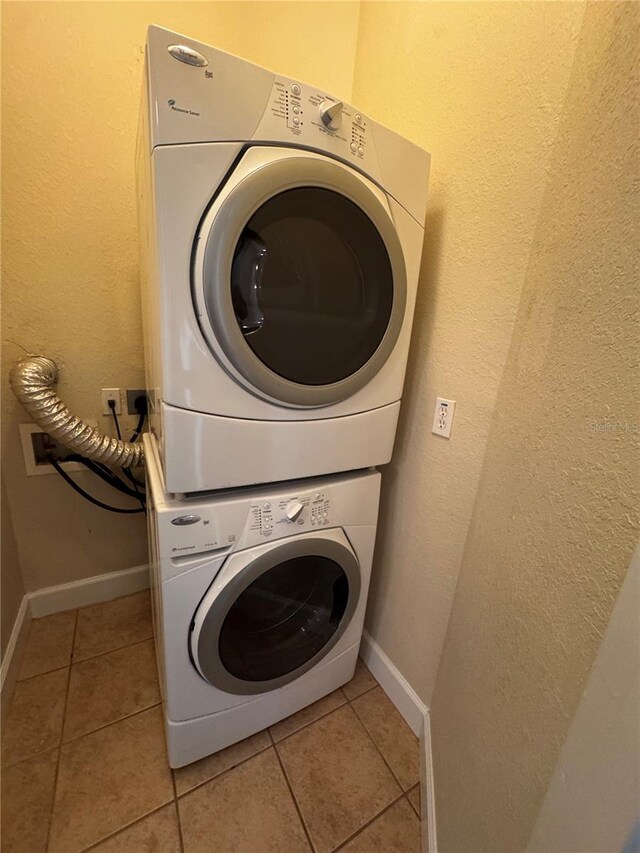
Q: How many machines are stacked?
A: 2